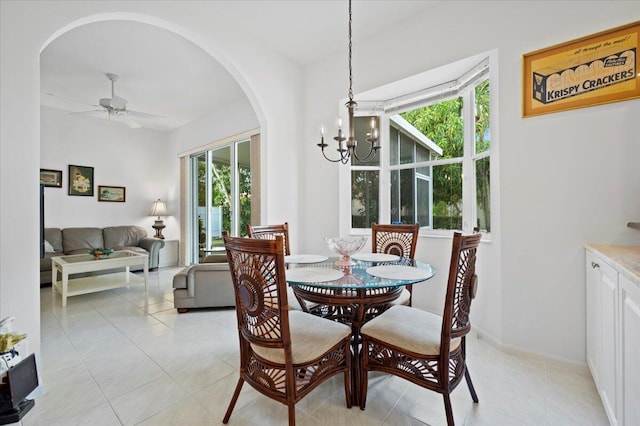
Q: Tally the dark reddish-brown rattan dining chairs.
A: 4